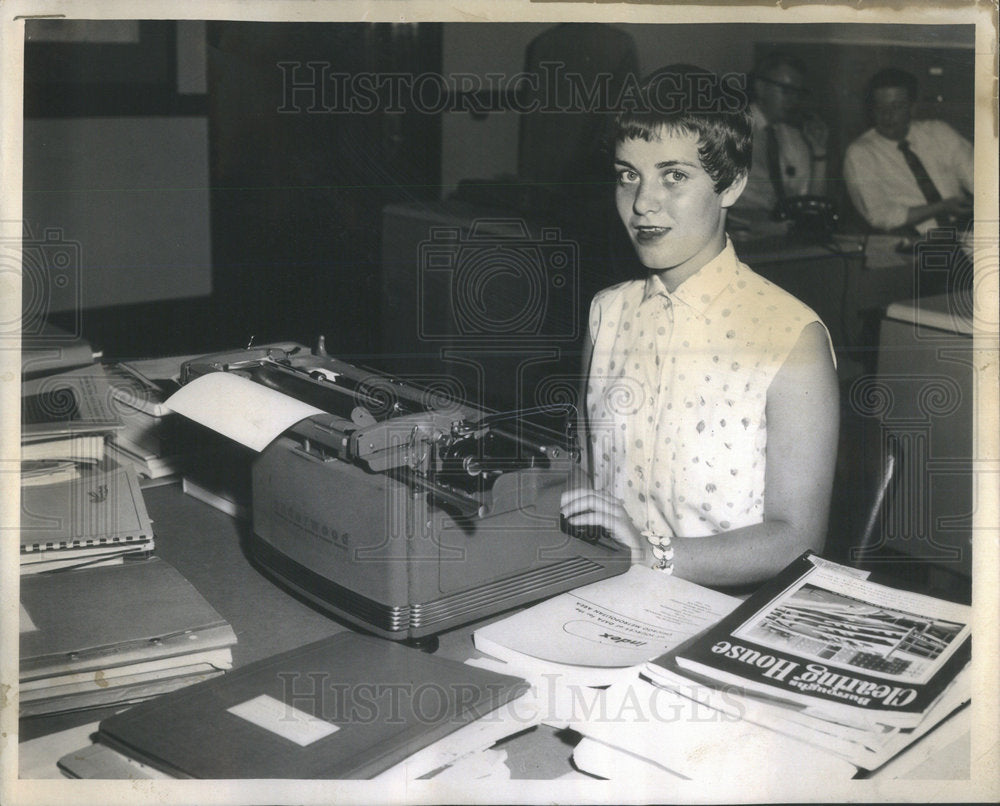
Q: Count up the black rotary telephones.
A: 1